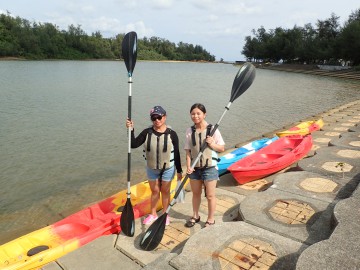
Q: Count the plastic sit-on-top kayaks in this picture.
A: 4